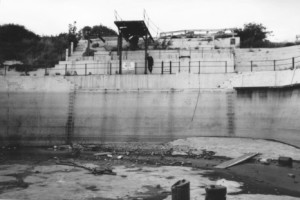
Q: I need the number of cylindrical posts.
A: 2